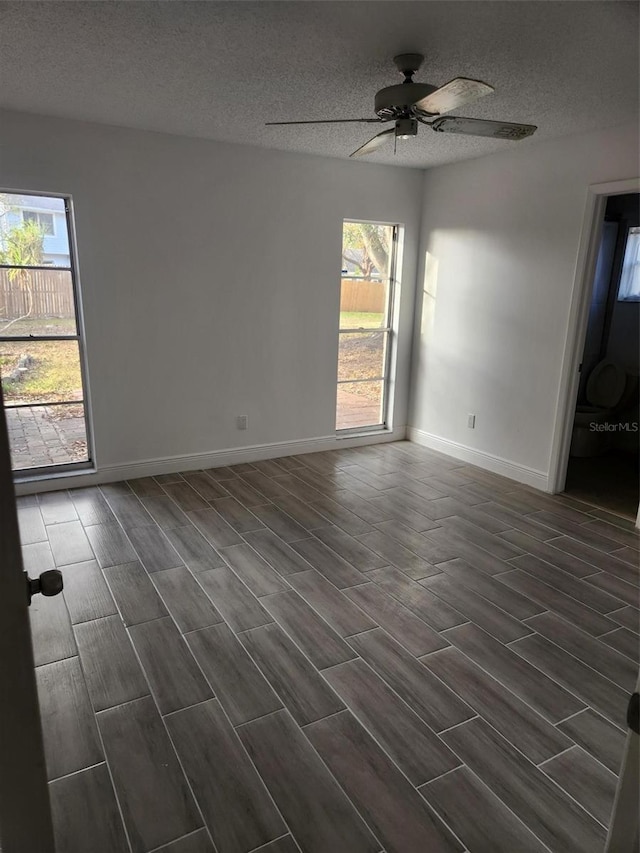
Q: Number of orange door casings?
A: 0